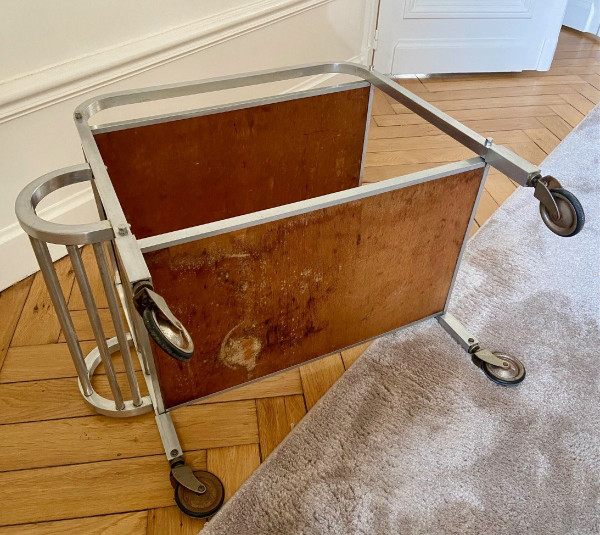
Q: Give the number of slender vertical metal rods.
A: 3